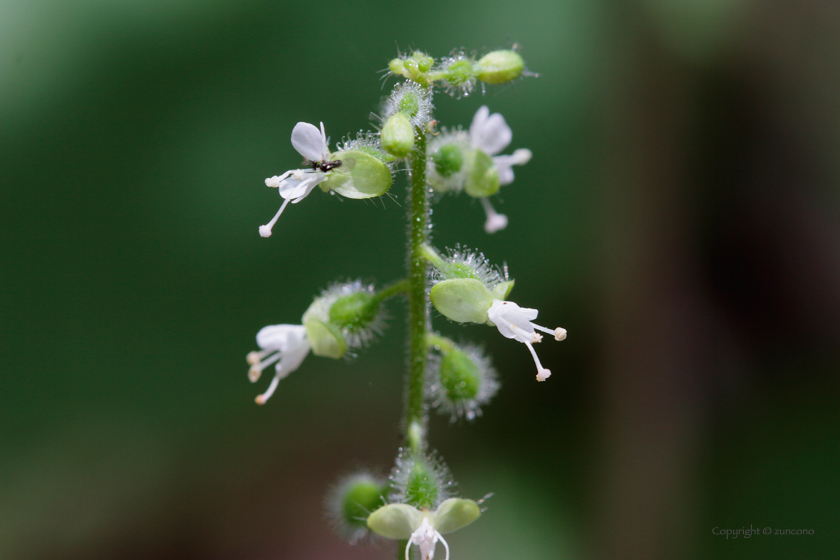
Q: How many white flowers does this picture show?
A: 5